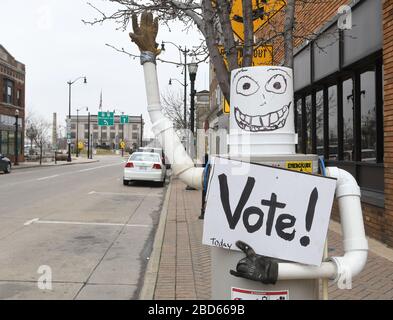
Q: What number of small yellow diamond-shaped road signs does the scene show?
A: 2